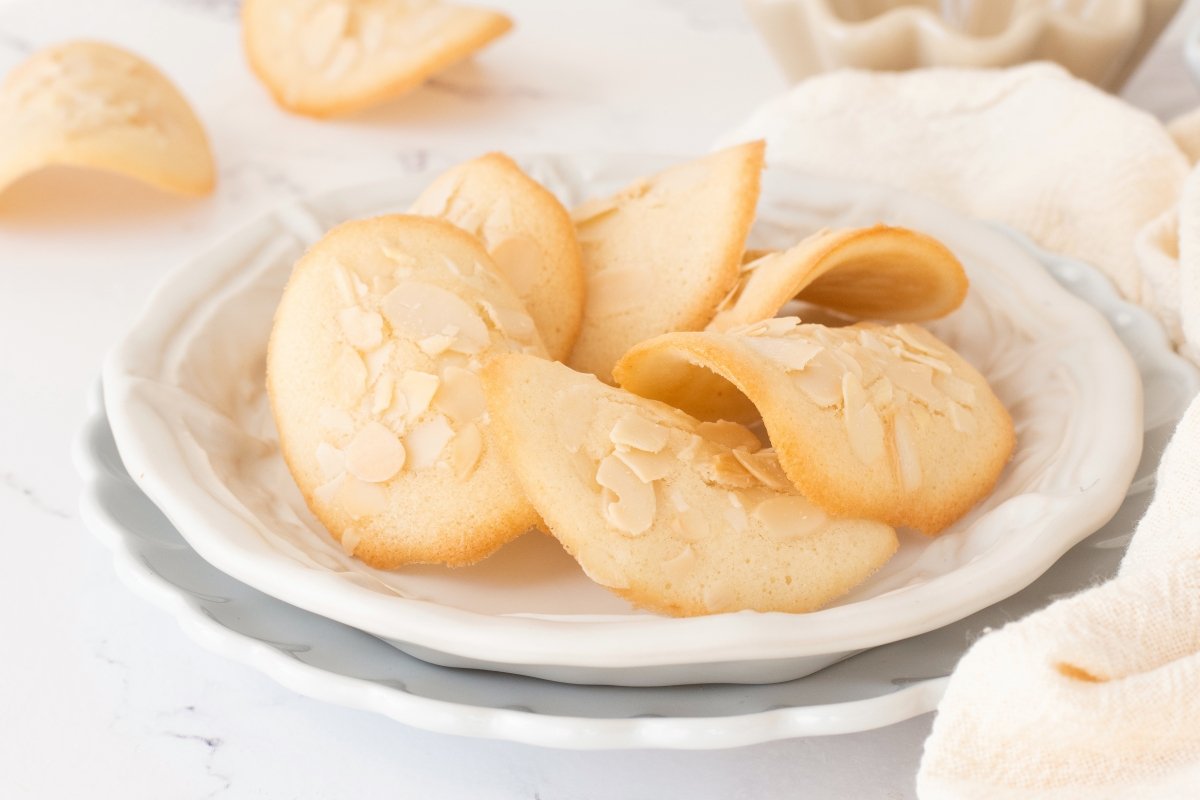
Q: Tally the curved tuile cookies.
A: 8